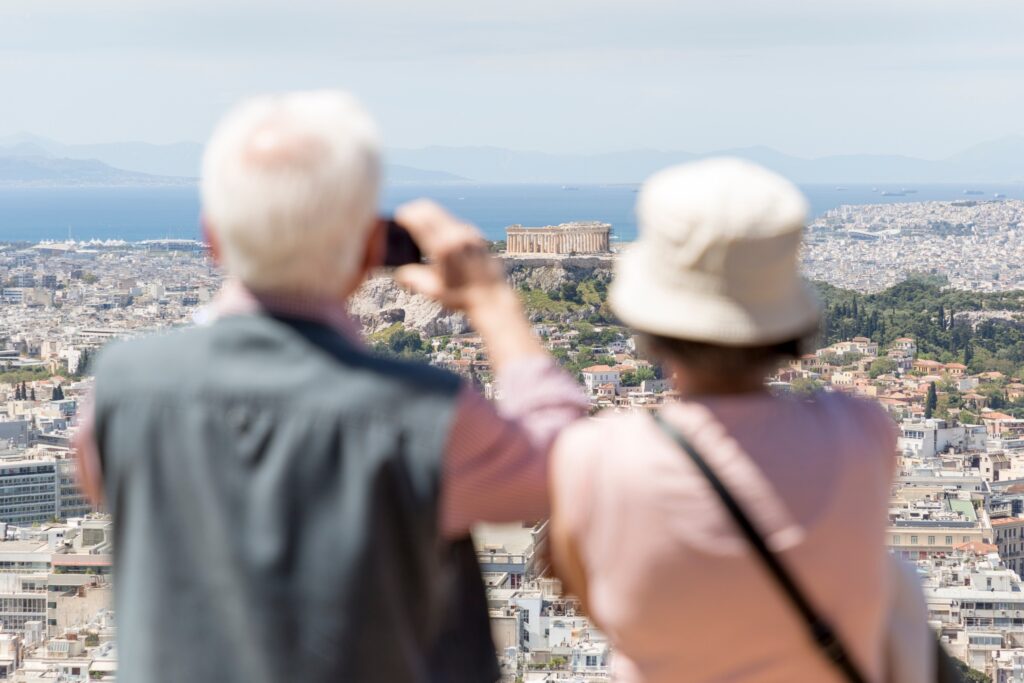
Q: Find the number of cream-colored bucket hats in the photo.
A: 1